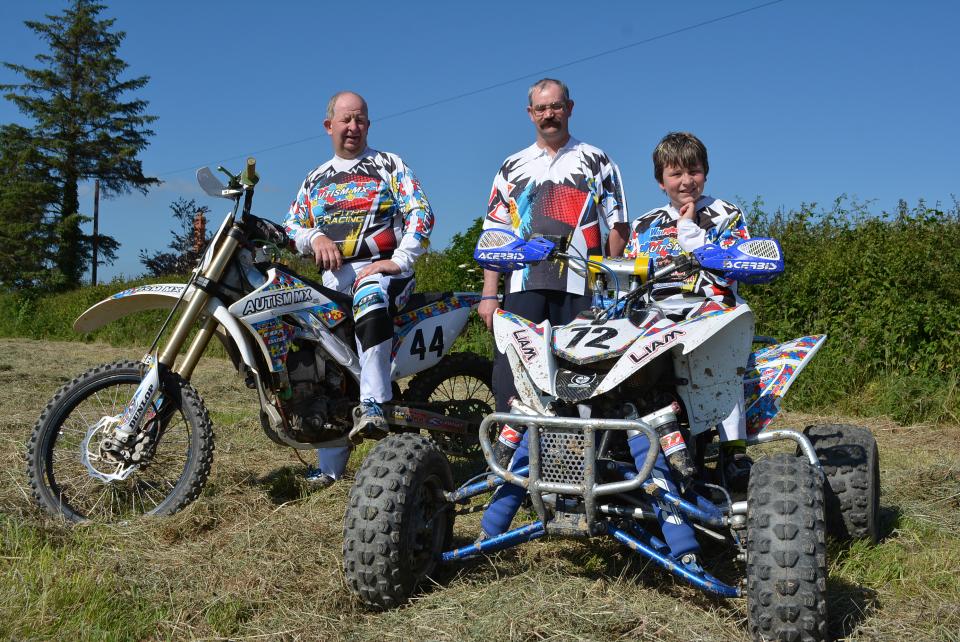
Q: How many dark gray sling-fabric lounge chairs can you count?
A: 0